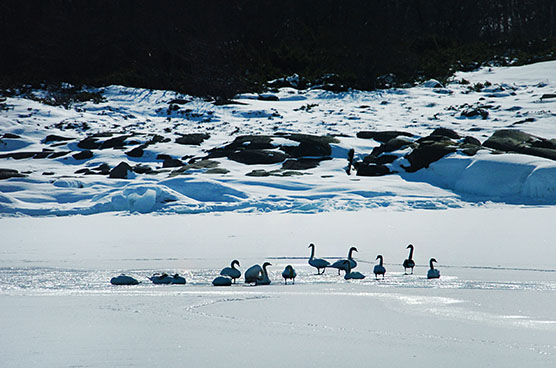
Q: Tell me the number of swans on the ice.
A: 14